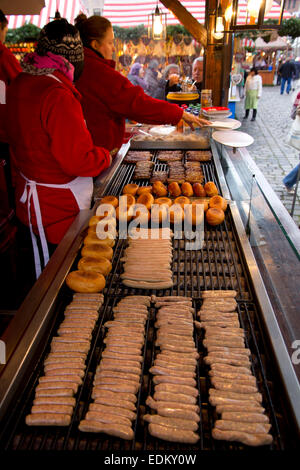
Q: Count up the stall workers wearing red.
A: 3